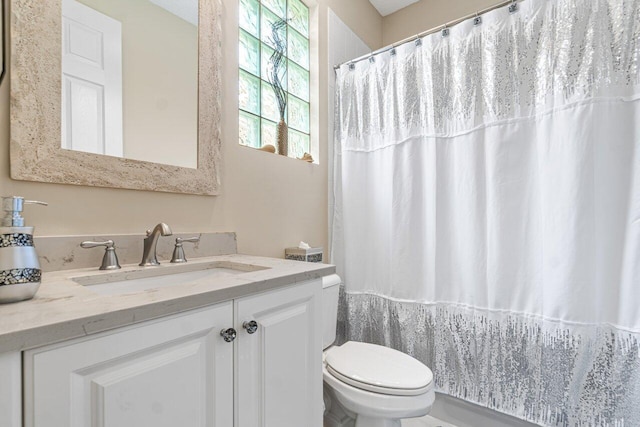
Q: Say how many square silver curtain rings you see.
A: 7